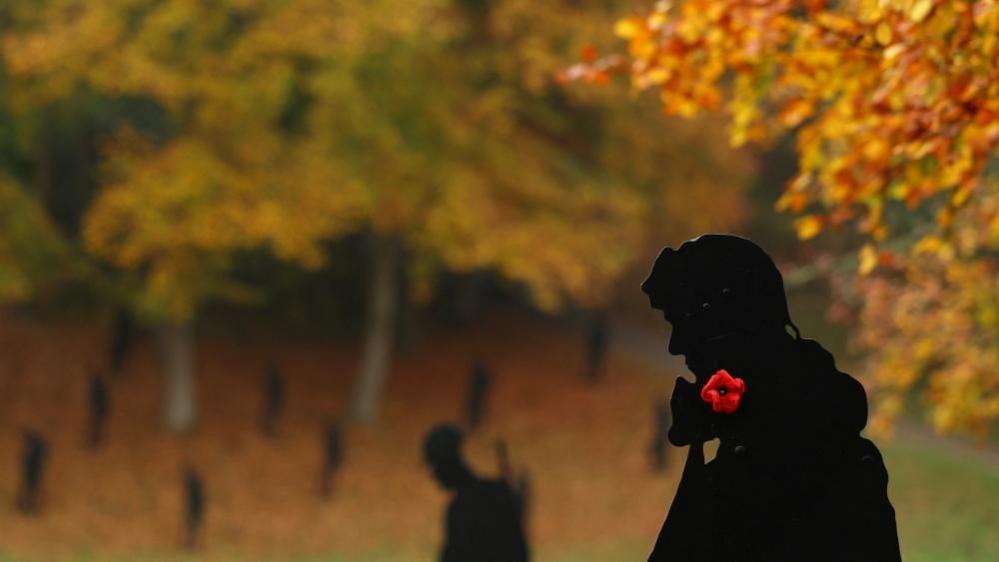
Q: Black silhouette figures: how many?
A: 11